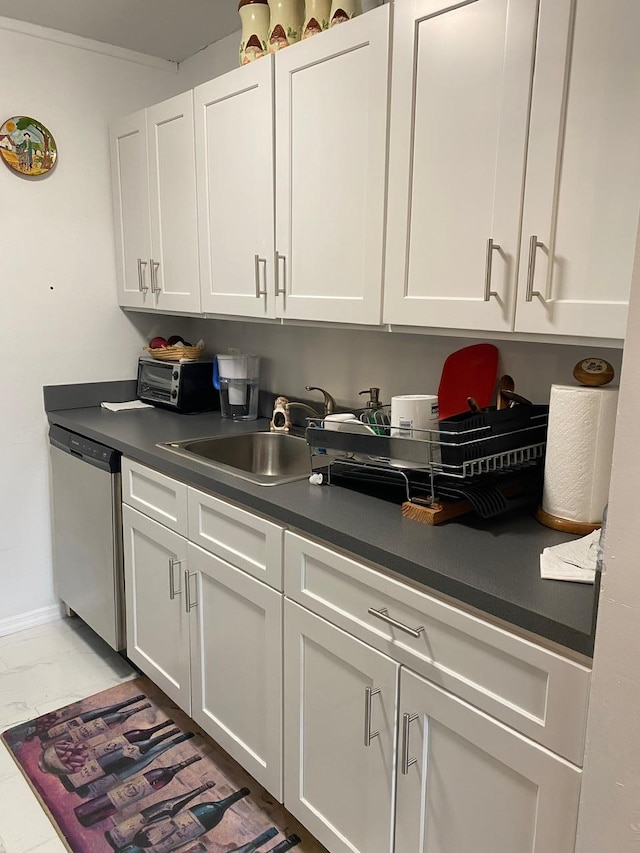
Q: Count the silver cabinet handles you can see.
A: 11